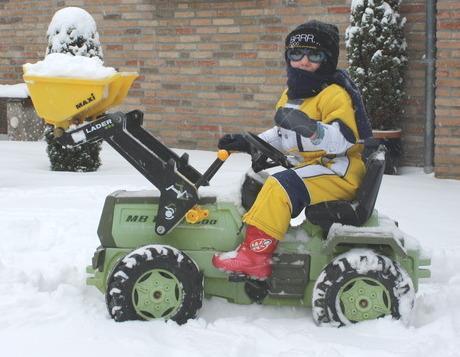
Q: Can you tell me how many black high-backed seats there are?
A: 1